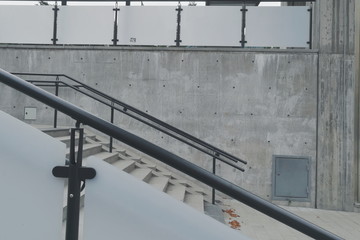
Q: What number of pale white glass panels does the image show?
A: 7